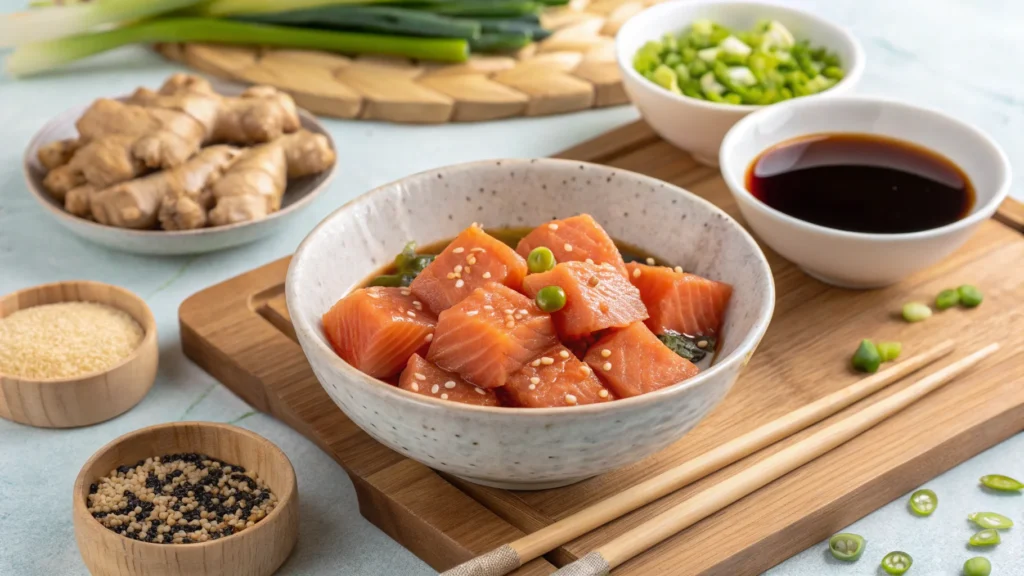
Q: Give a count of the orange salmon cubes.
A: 9